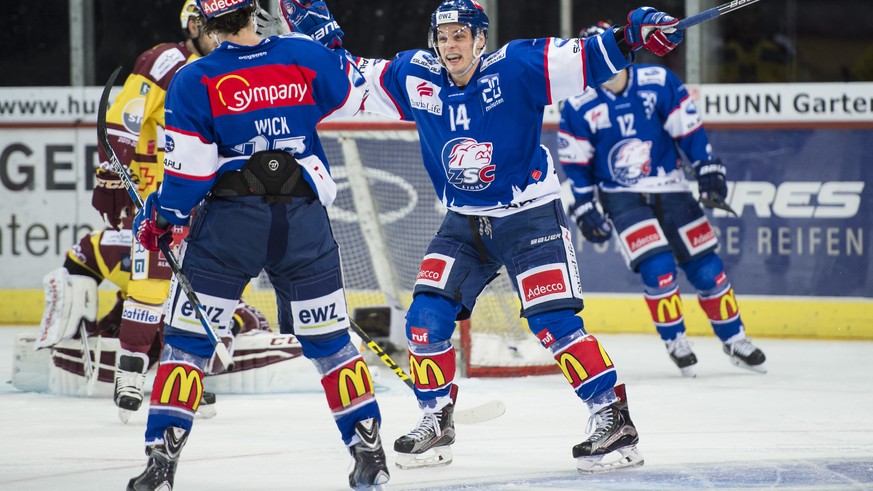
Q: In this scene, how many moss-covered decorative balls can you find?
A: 0